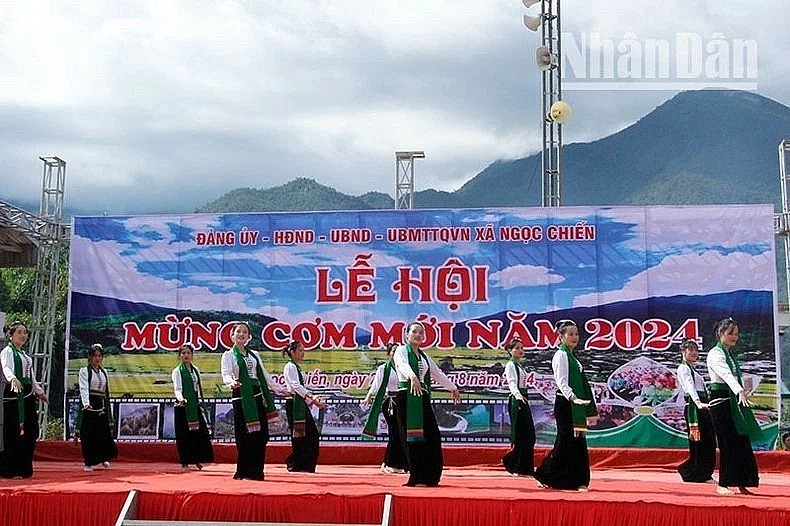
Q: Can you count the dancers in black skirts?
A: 11